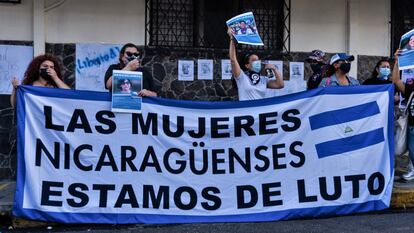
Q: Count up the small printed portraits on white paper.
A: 5